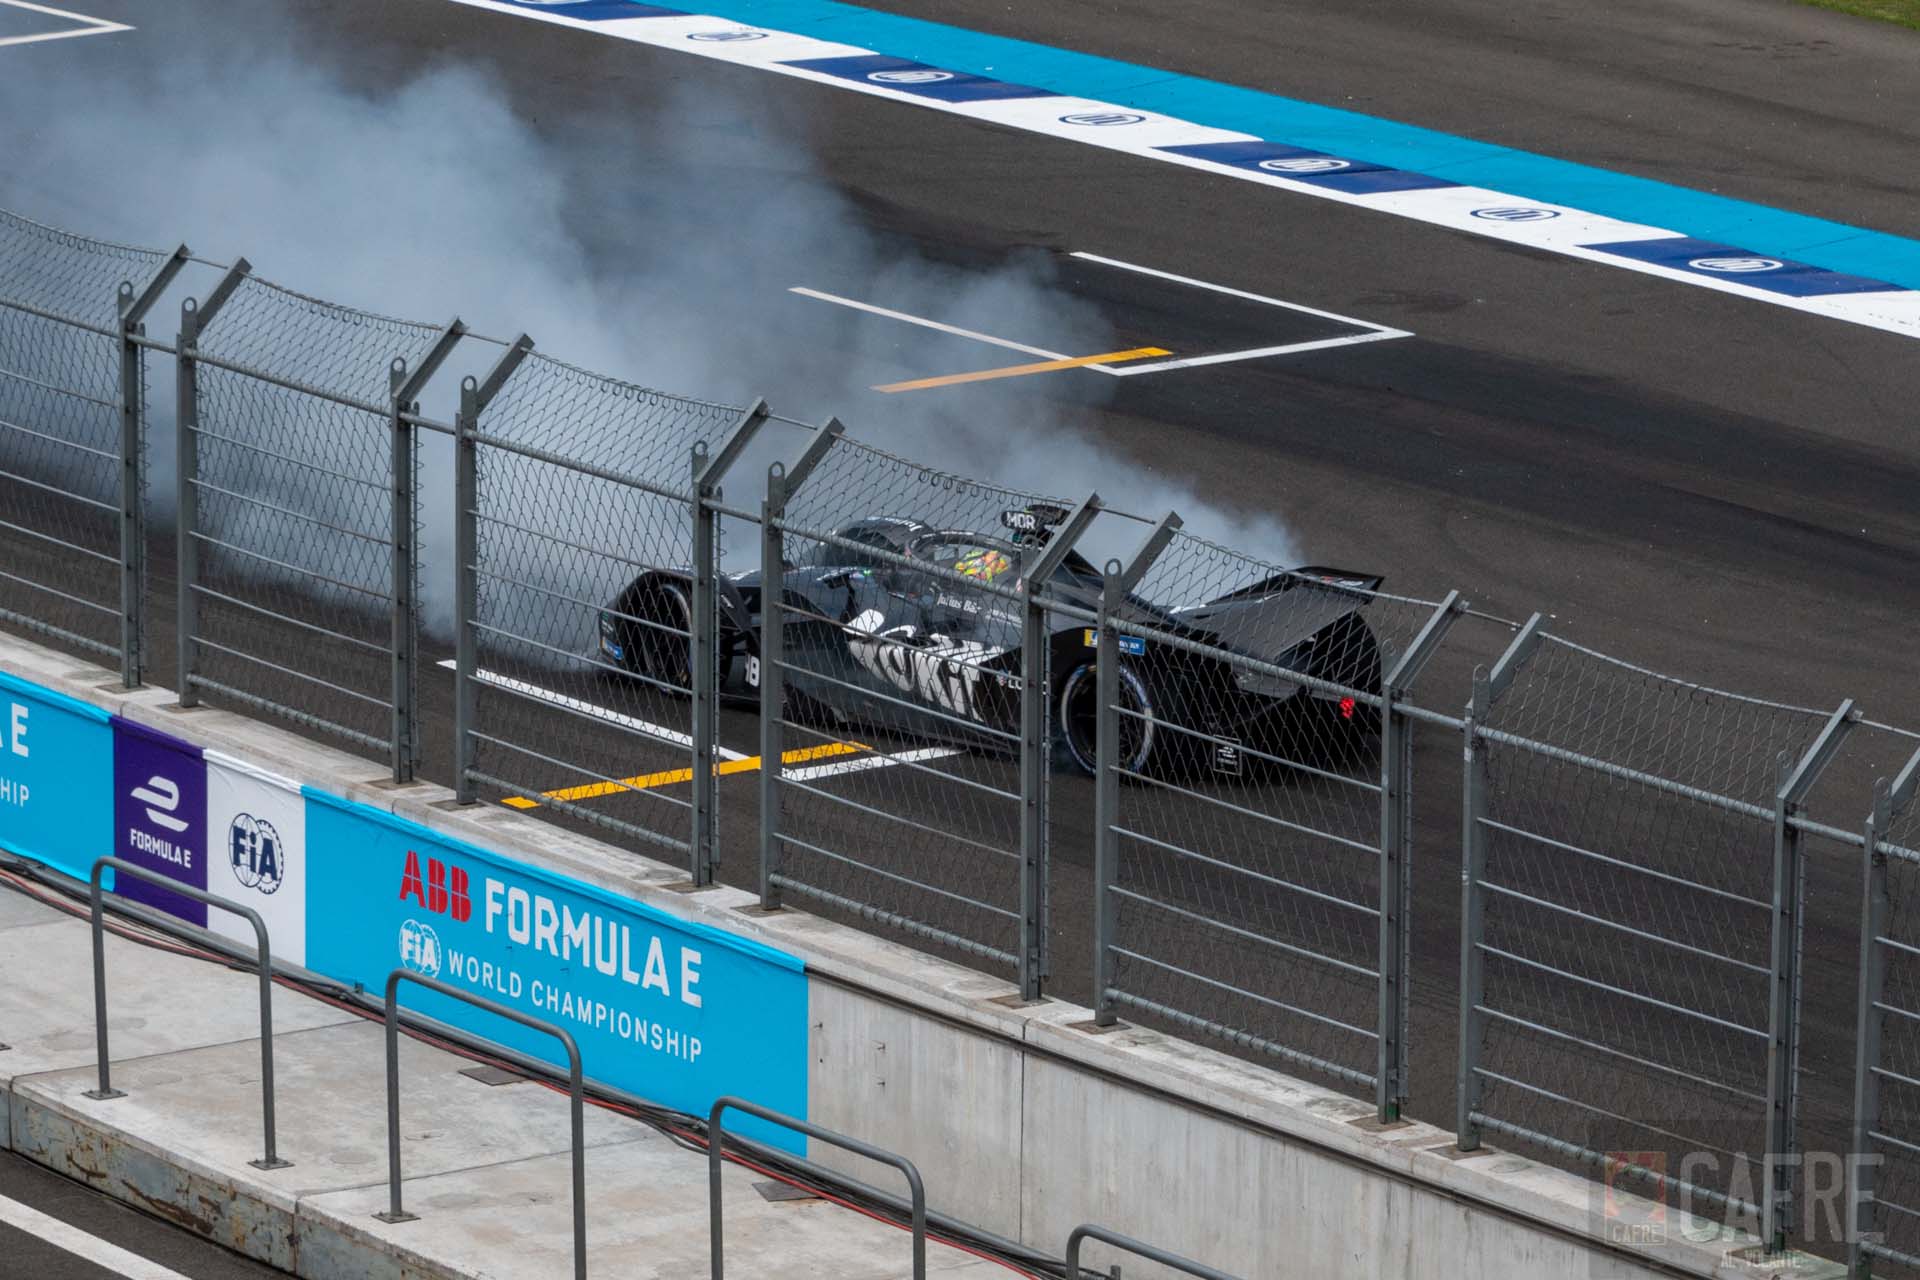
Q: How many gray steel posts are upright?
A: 12